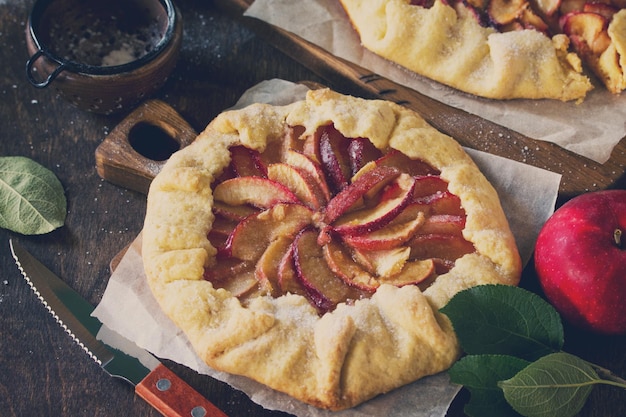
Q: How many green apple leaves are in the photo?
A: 4